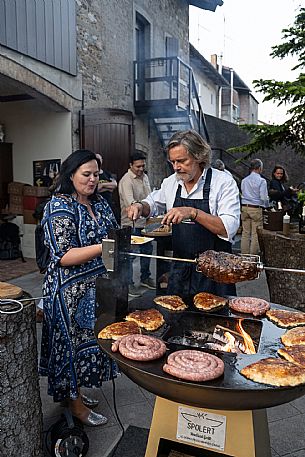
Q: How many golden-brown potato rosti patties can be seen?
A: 8